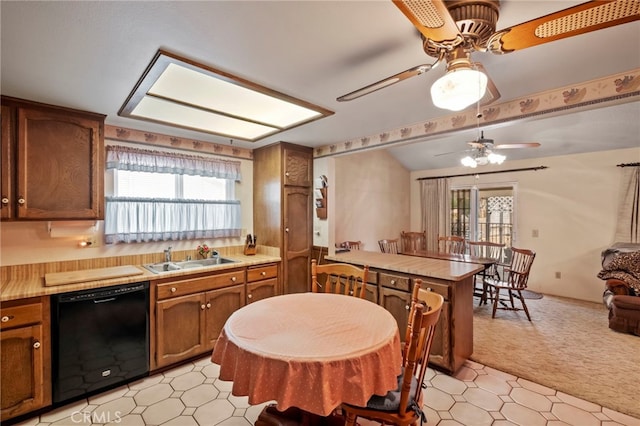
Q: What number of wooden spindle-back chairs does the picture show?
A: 8